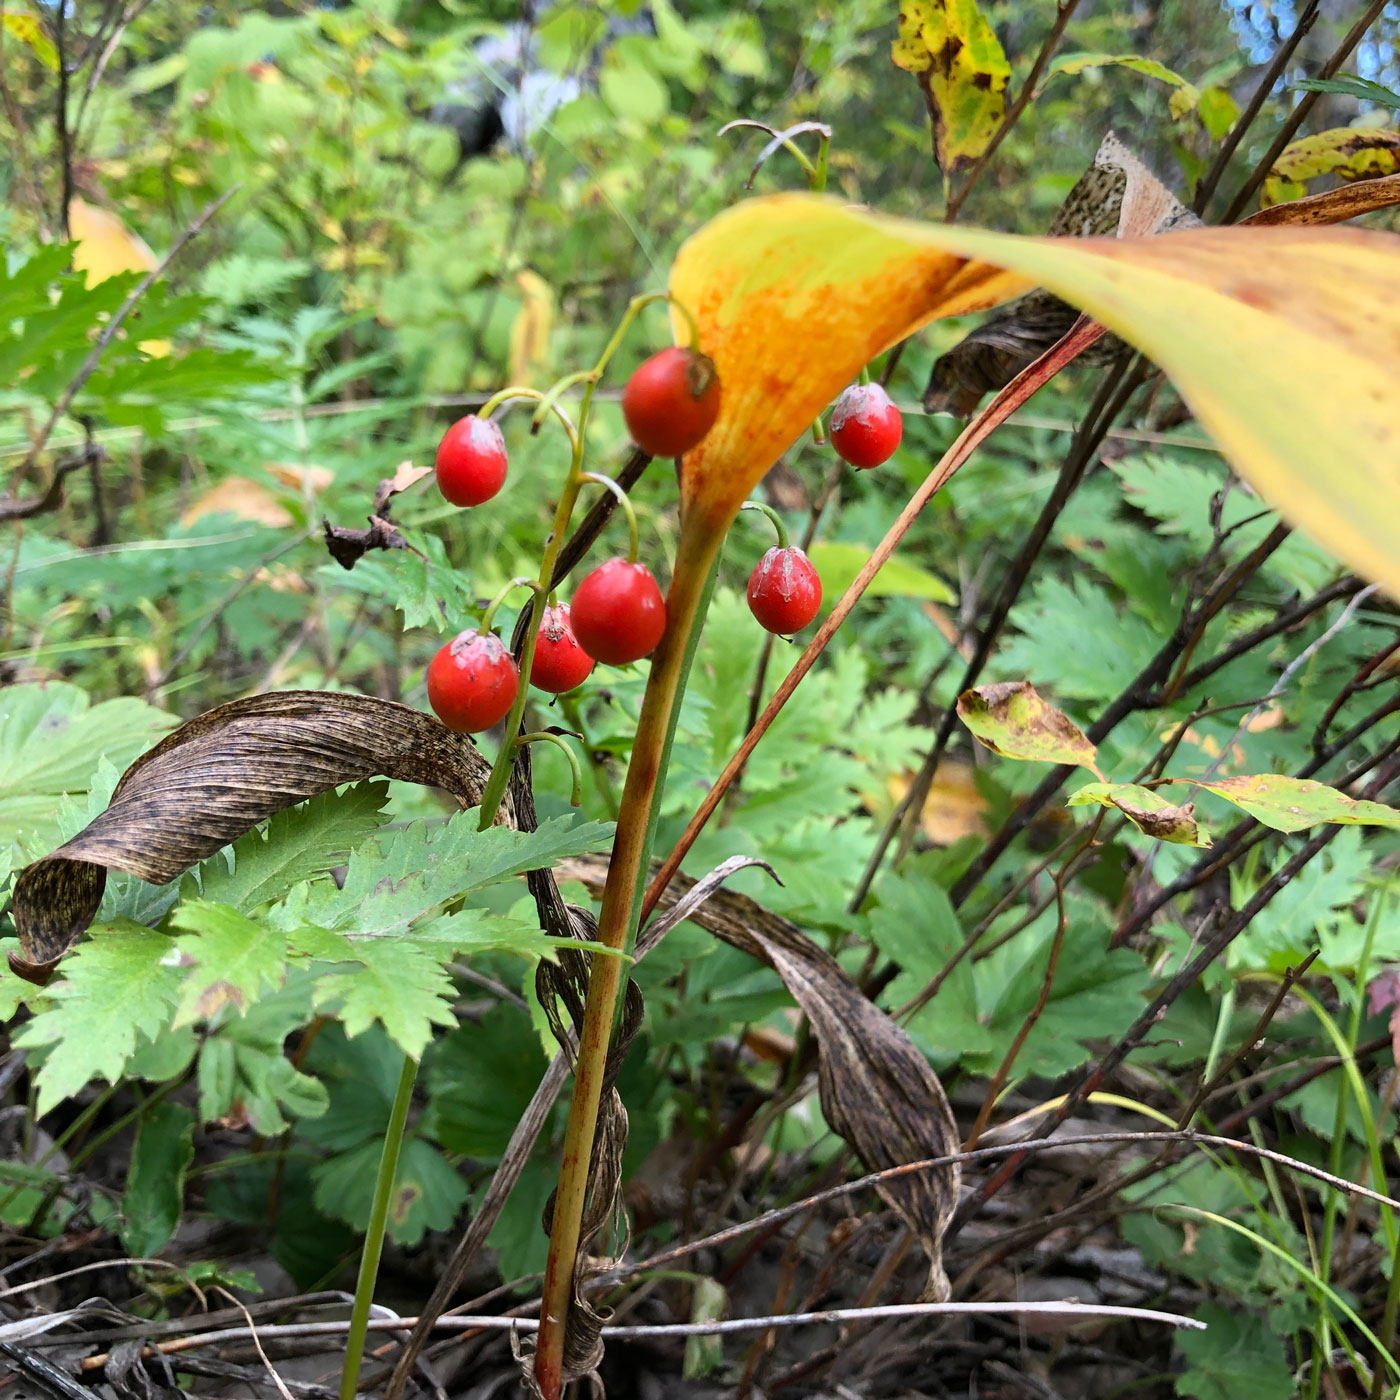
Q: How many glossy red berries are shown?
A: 7